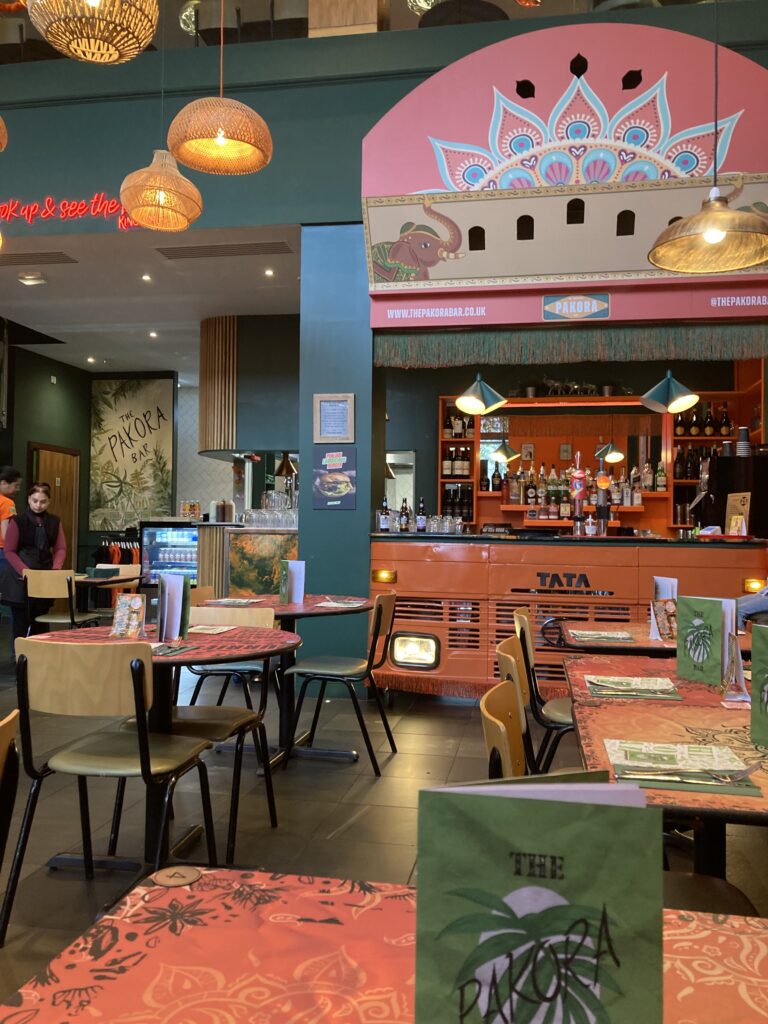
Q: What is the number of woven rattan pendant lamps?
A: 3